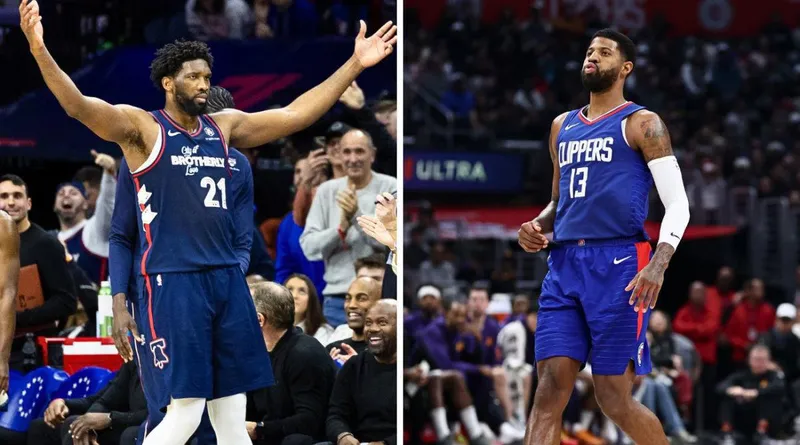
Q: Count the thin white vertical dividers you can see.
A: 1